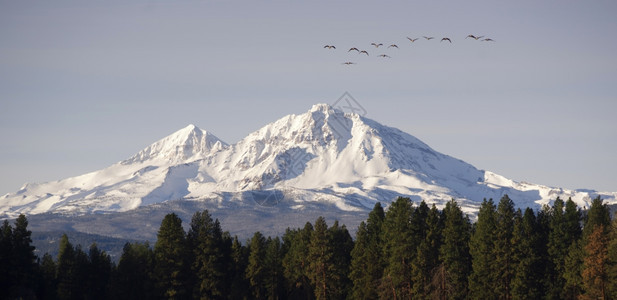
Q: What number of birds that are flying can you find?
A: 13